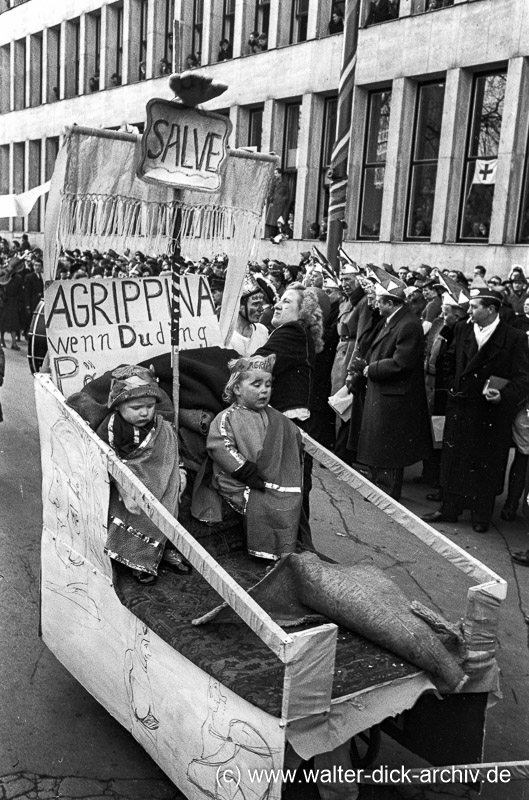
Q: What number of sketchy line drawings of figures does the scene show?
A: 3